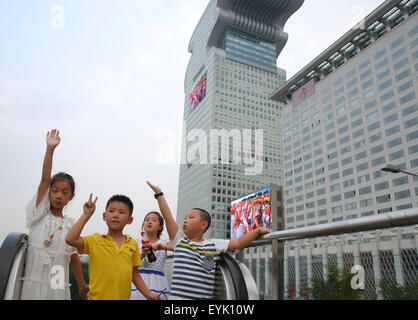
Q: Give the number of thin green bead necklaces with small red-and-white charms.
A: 1